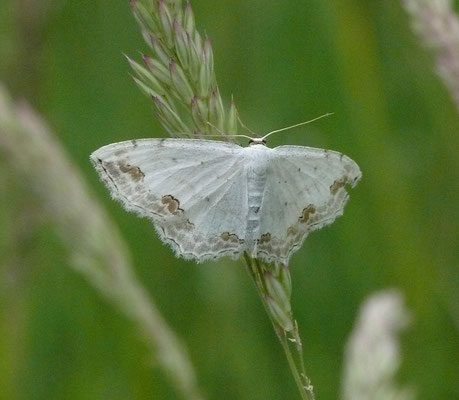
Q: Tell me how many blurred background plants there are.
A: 3